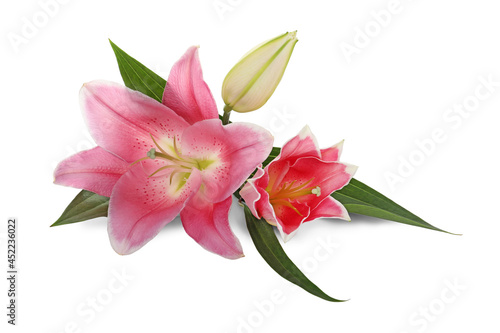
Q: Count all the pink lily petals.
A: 12